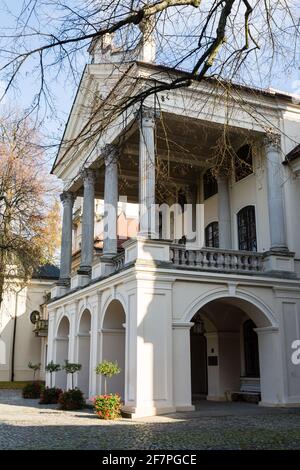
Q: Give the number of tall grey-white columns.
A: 6